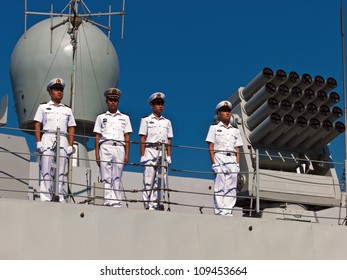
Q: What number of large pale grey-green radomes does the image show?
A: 1